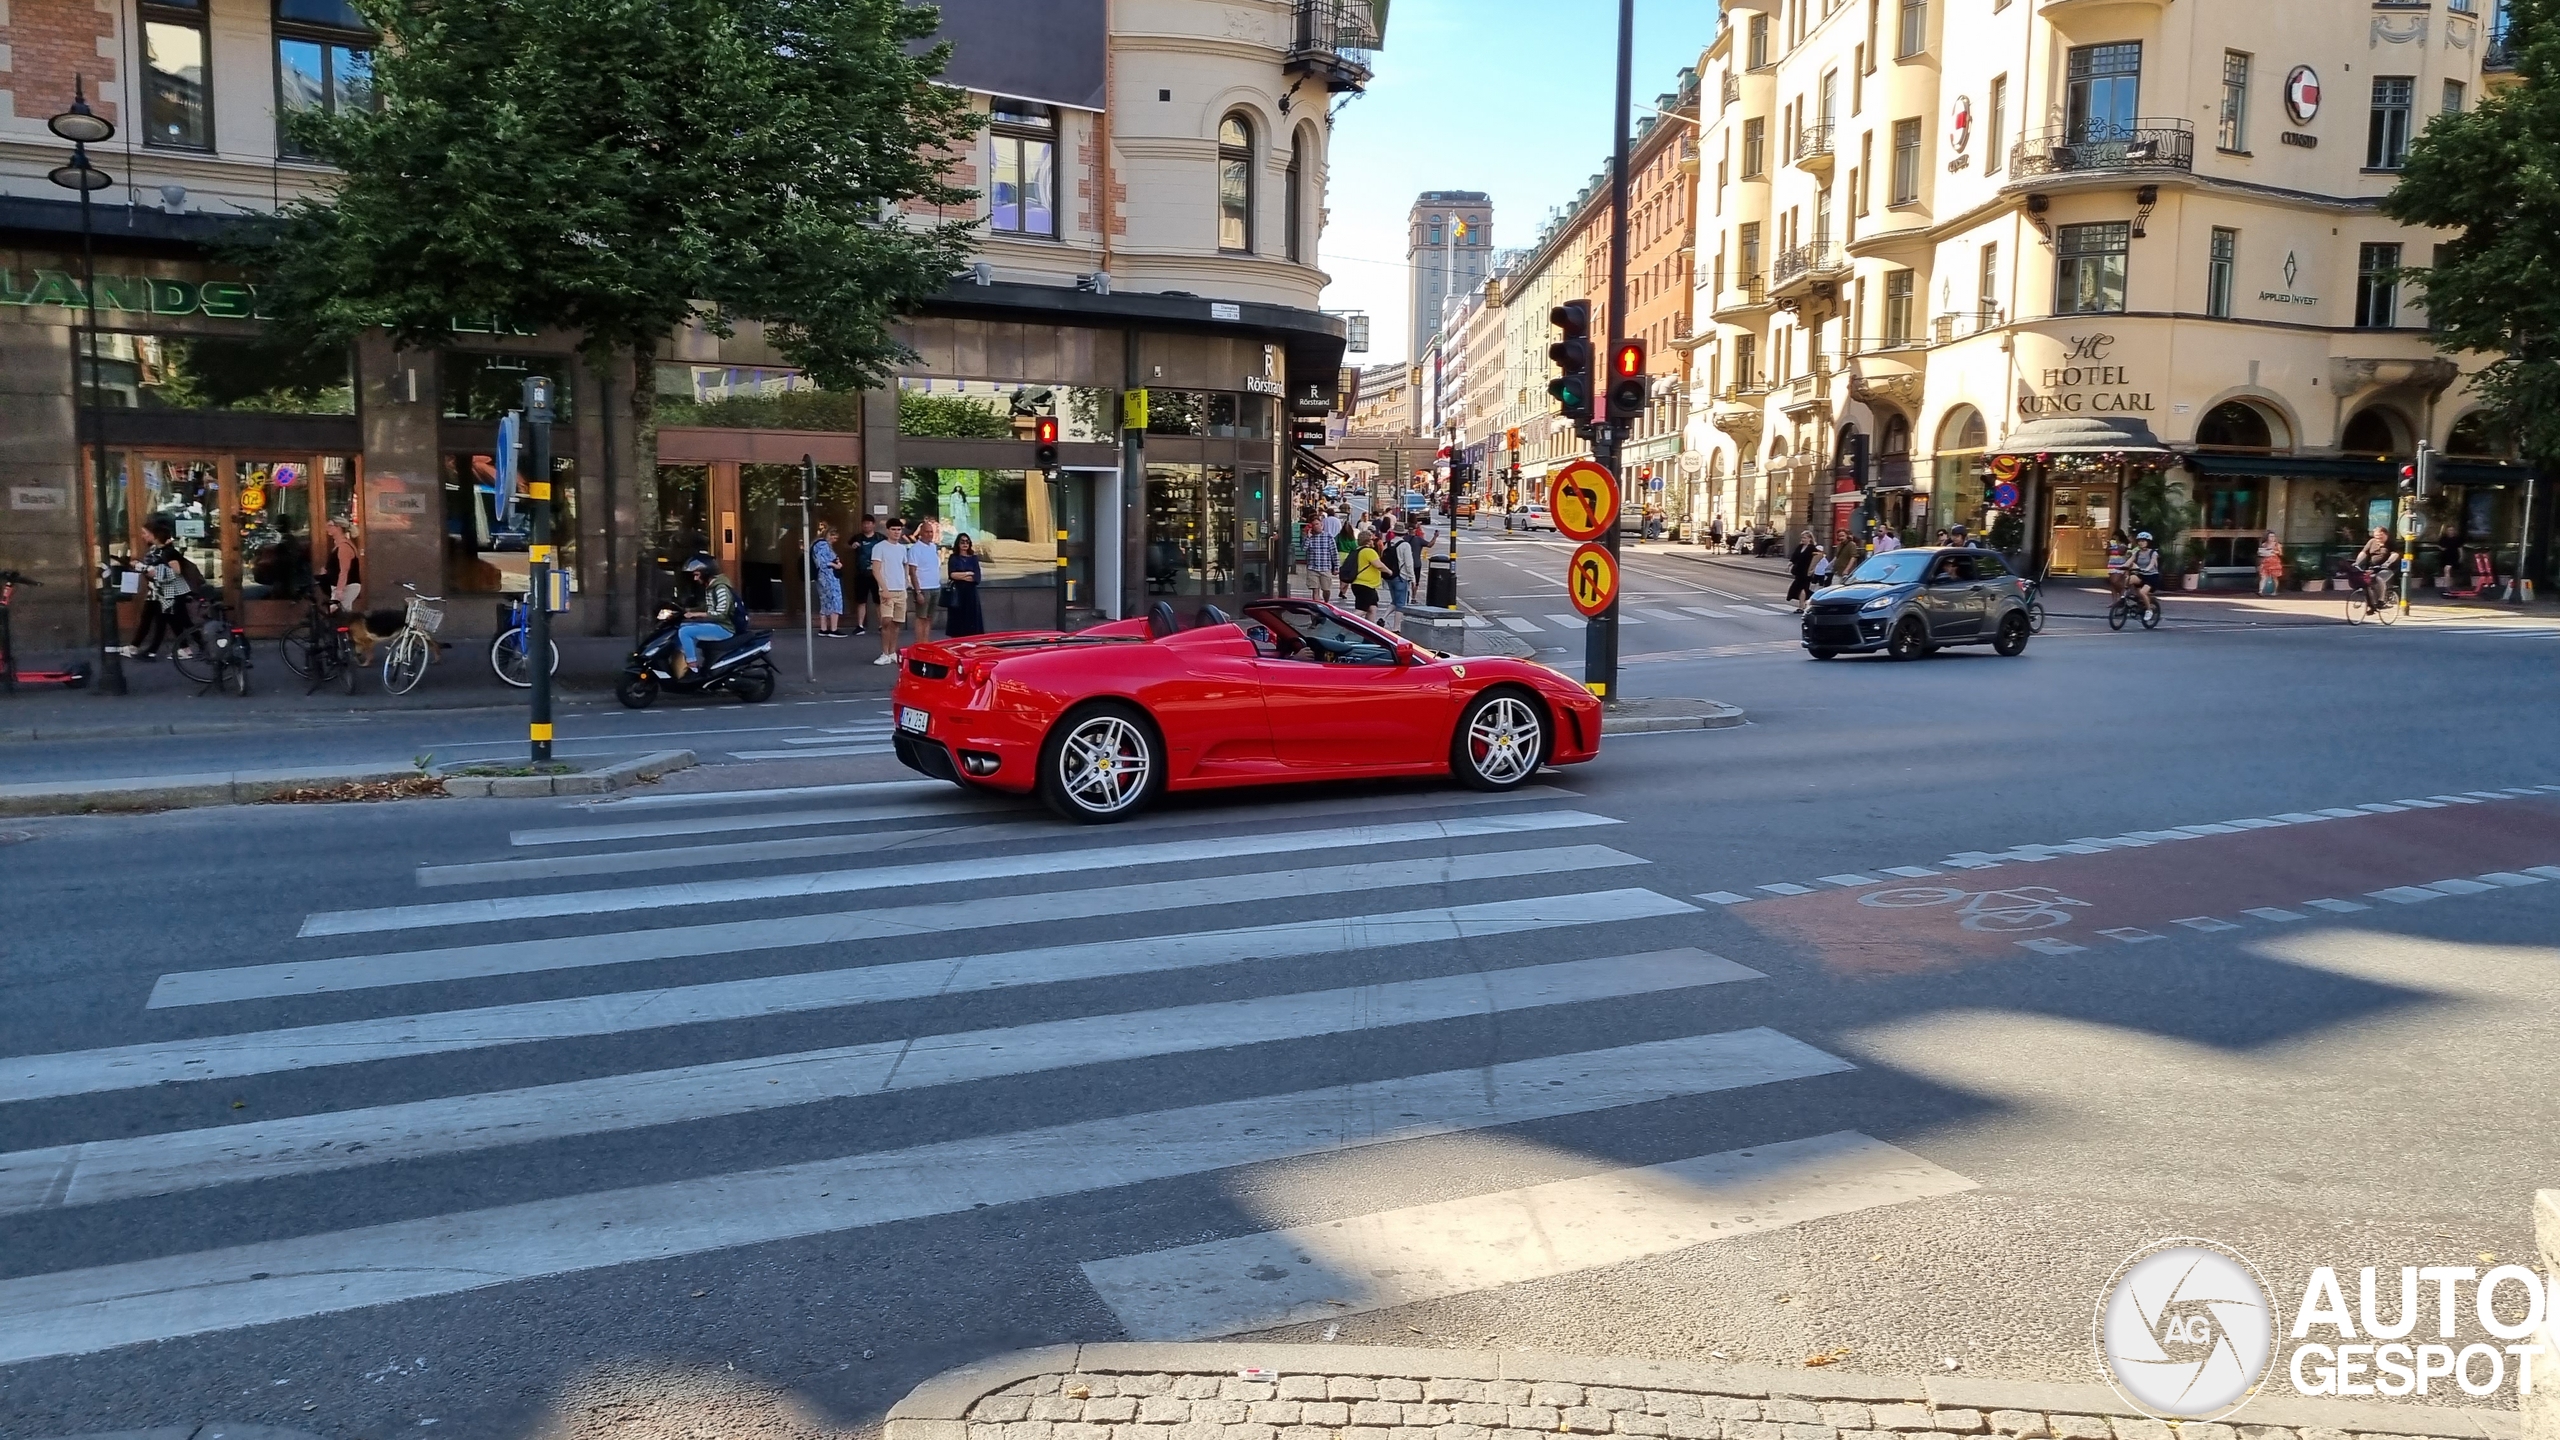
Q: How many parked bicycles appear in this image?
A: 4